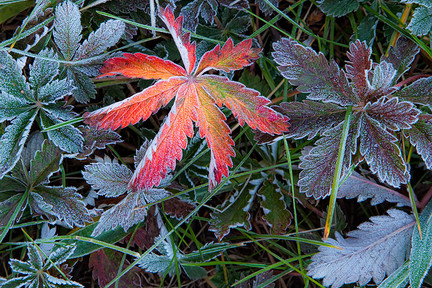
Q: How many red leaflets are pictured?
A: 7